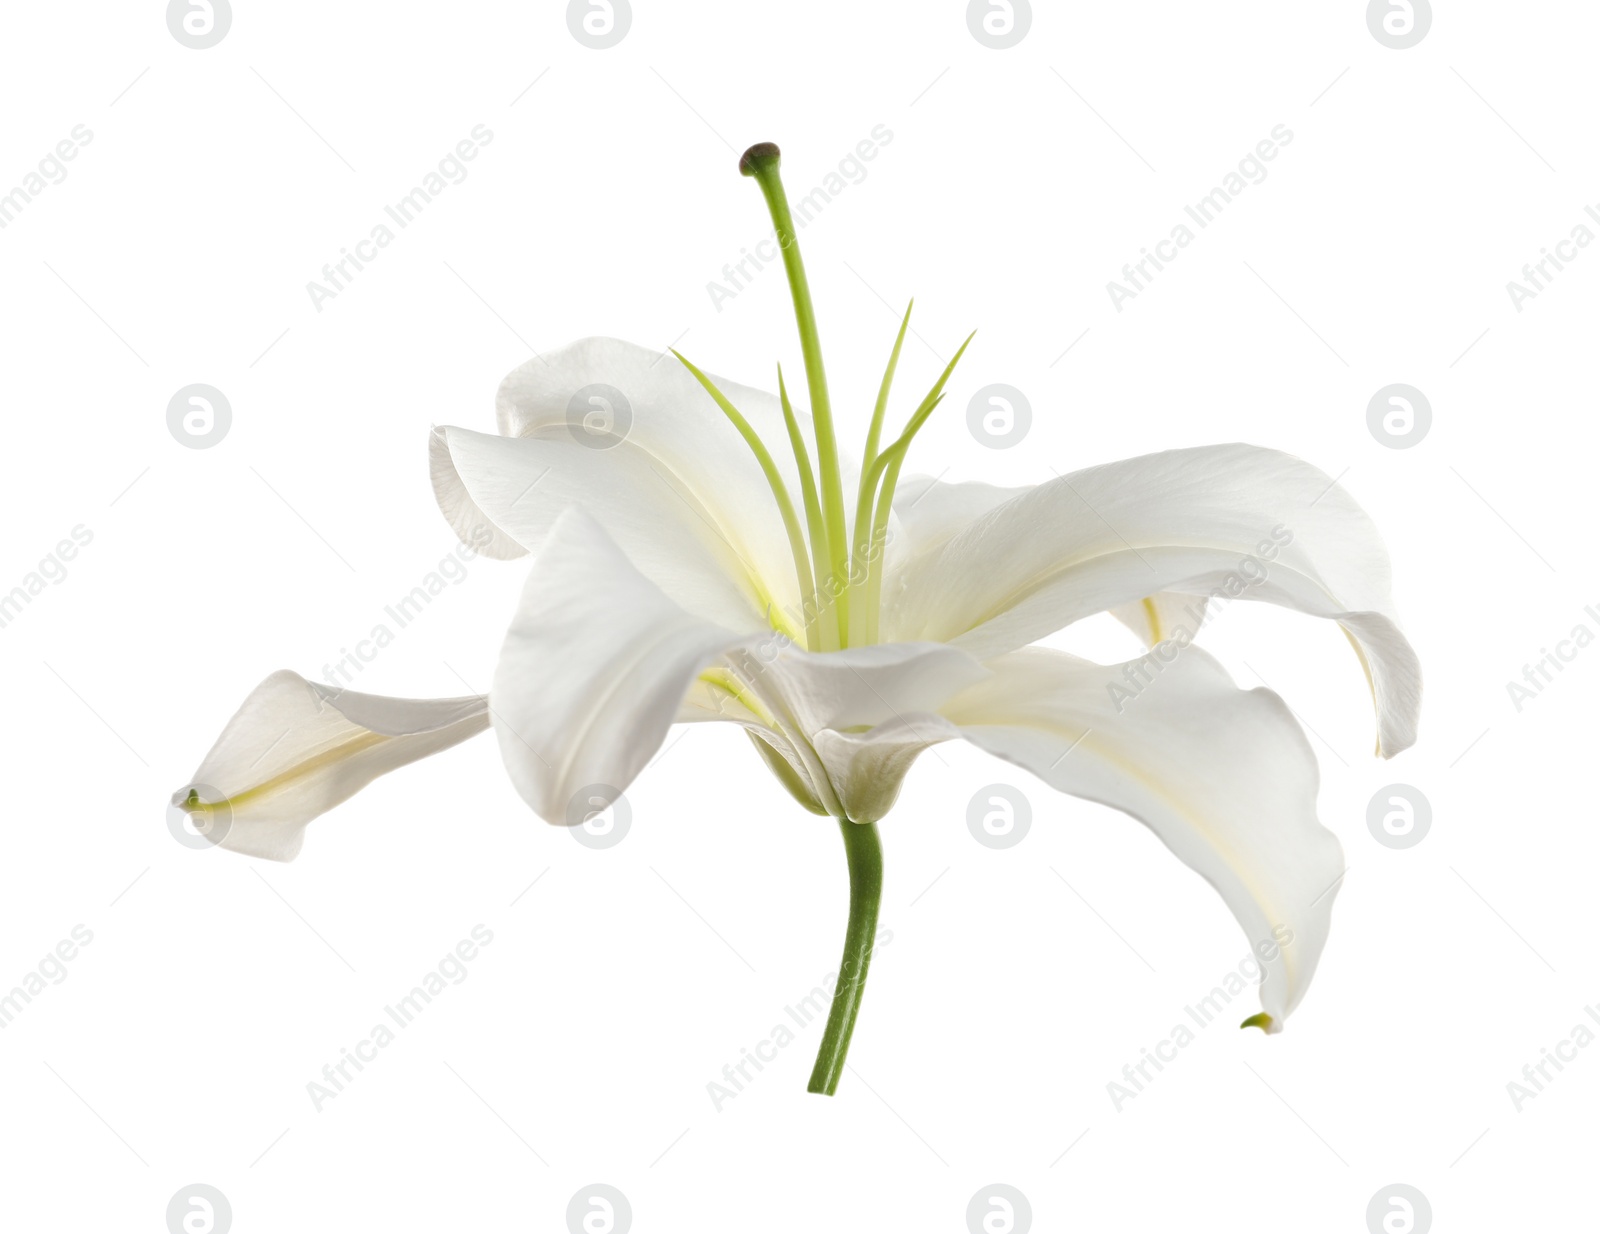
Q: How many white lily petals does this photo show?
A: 6